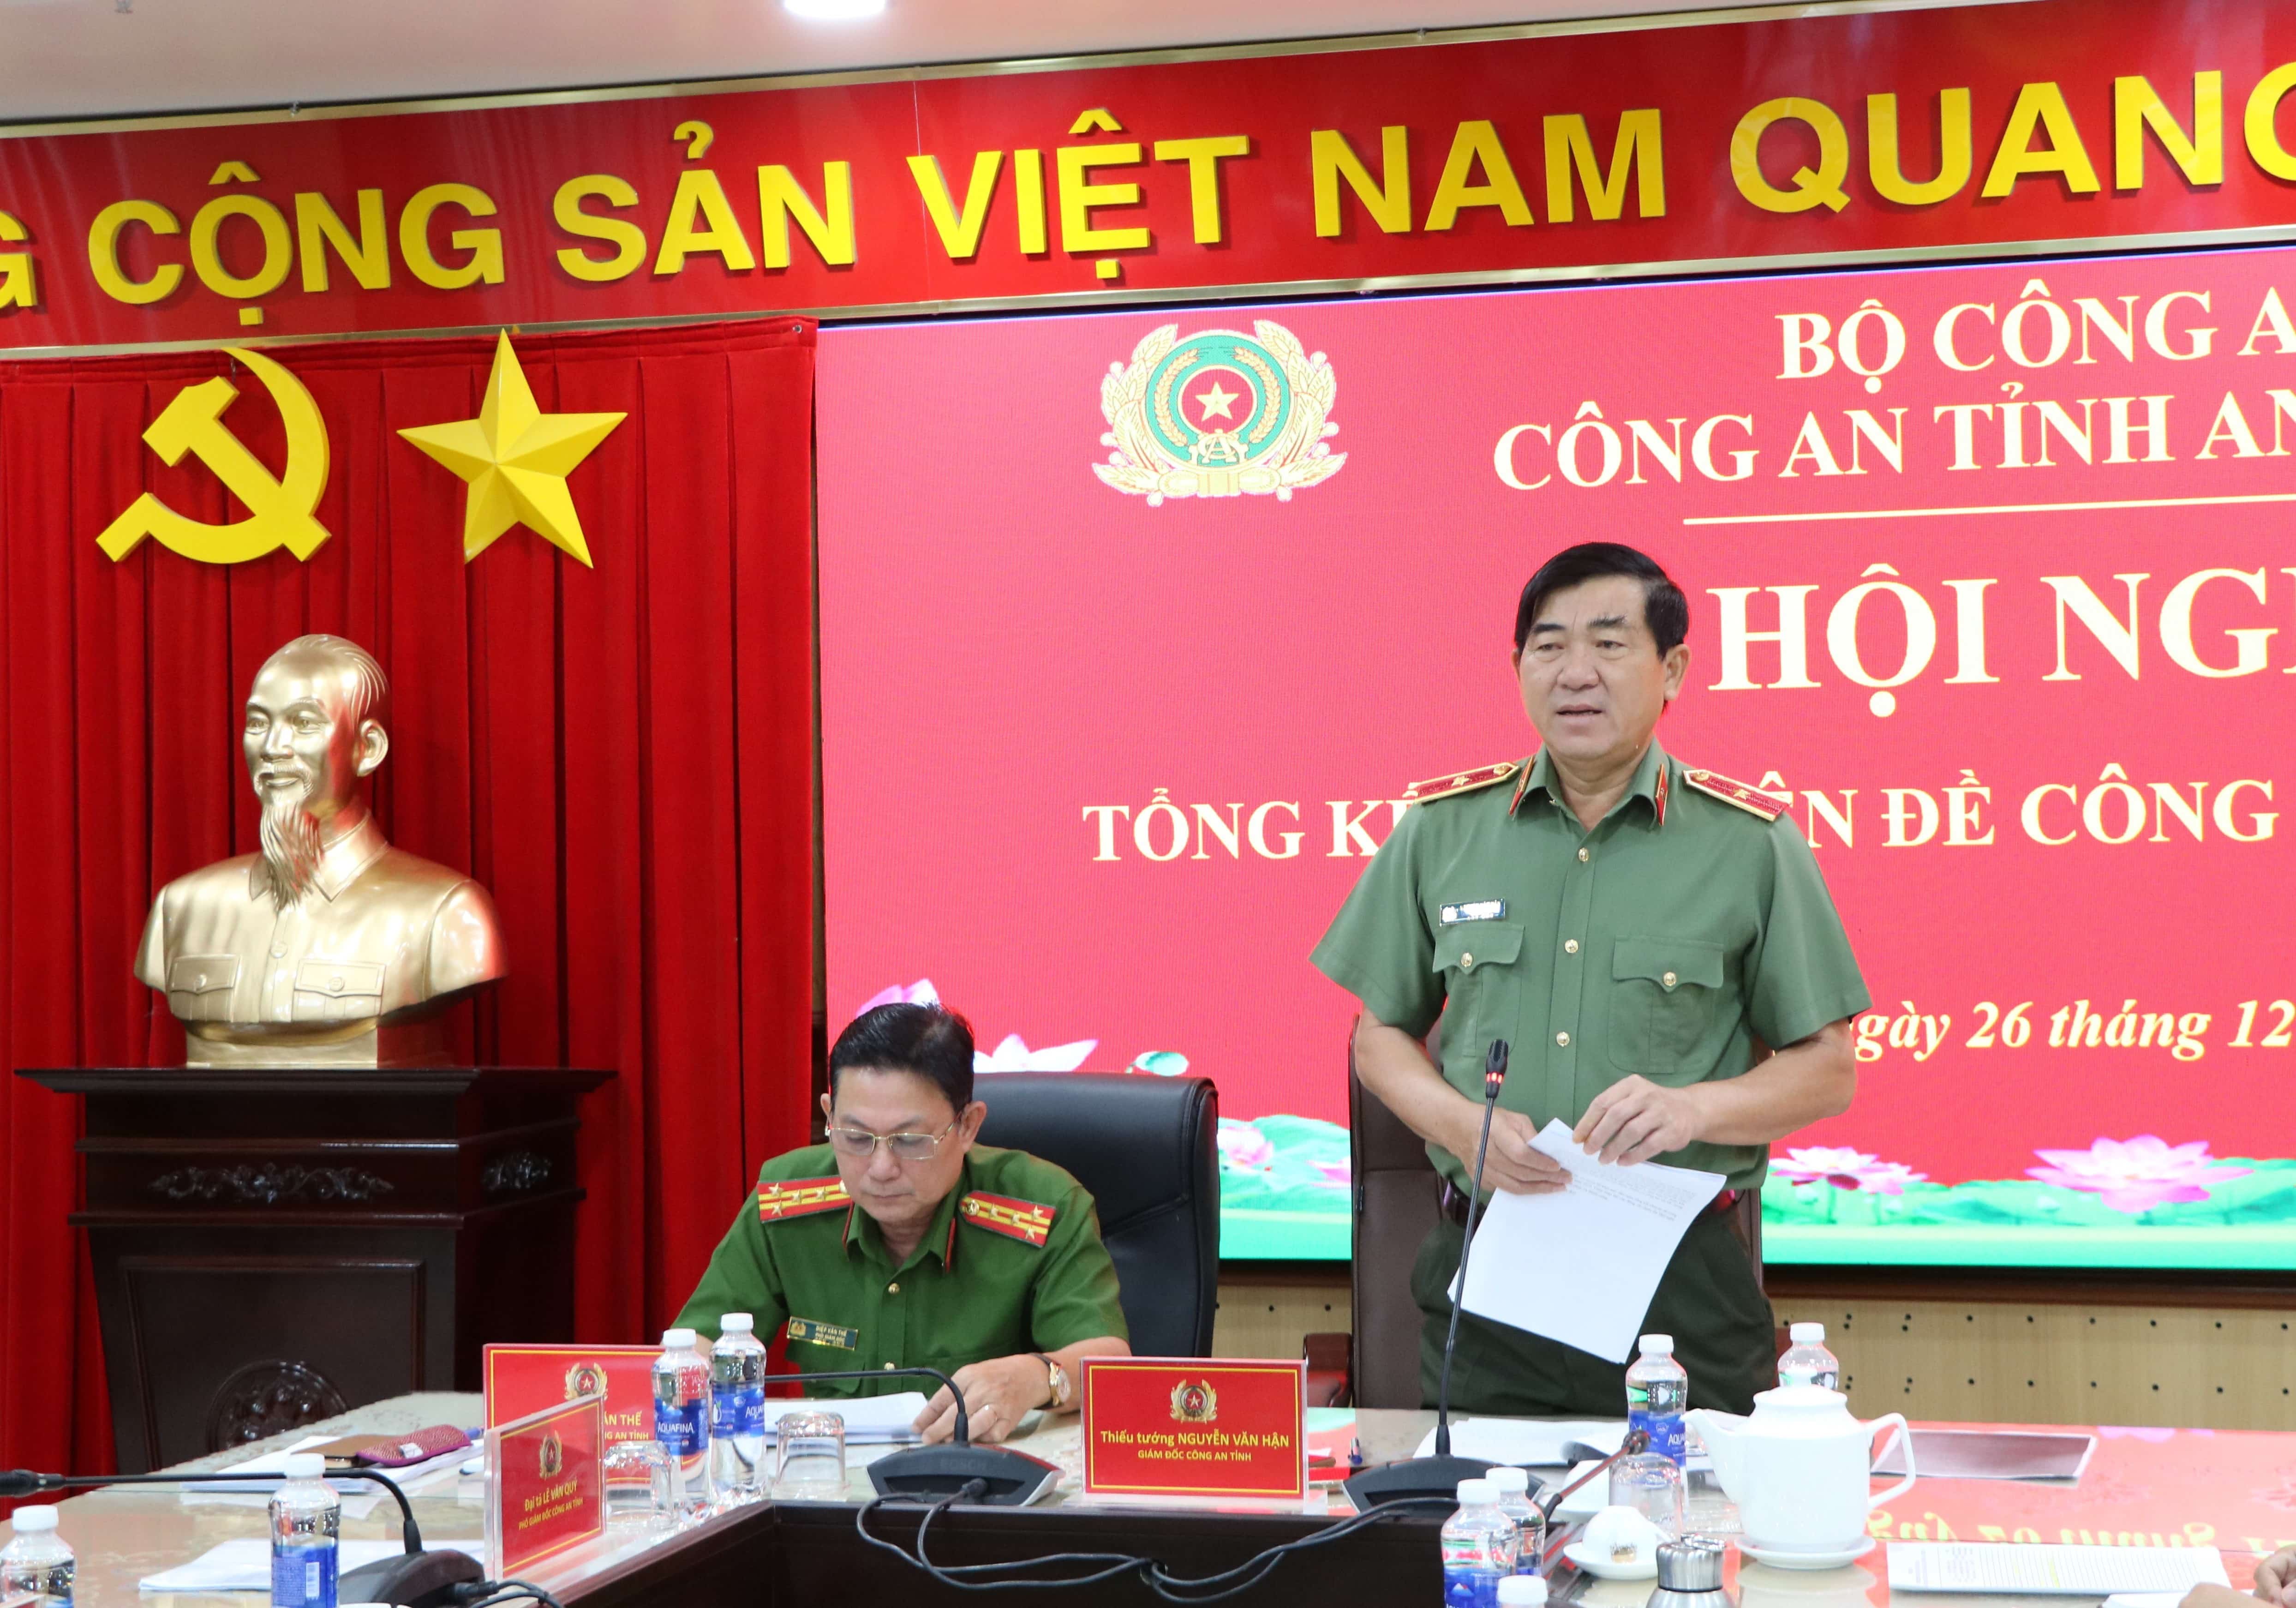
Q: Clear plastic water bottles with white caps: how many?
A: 9